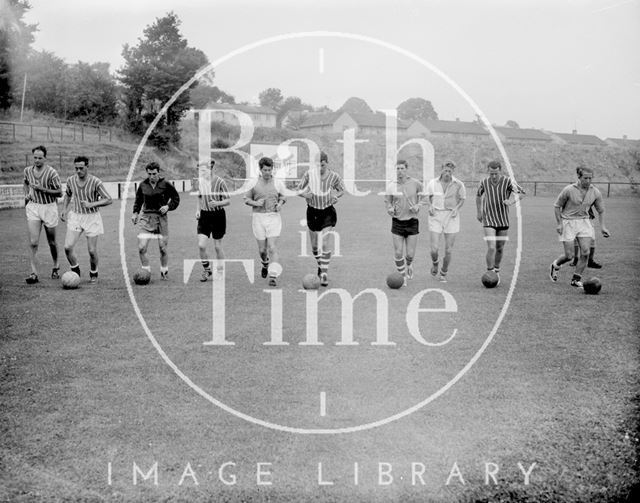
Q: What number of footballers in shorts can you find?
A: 10